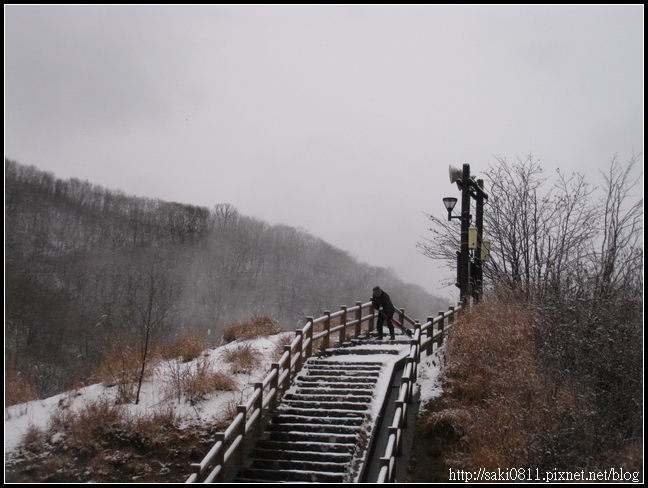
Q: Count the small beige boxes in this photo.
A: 2